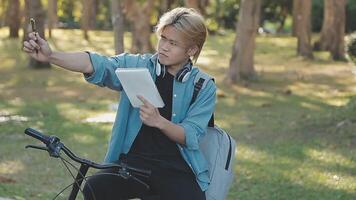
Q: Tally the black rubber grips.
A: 2